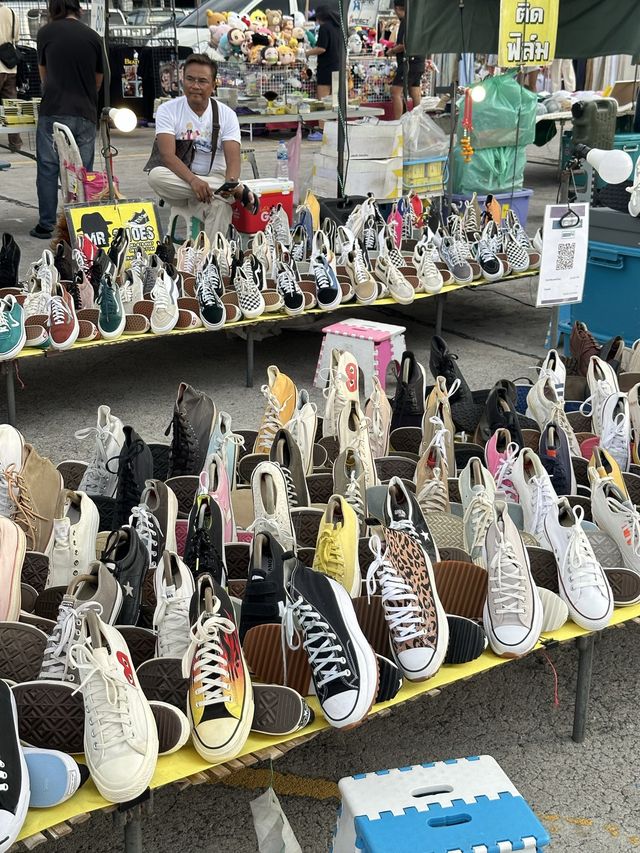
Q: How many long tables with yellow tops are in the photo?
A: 2